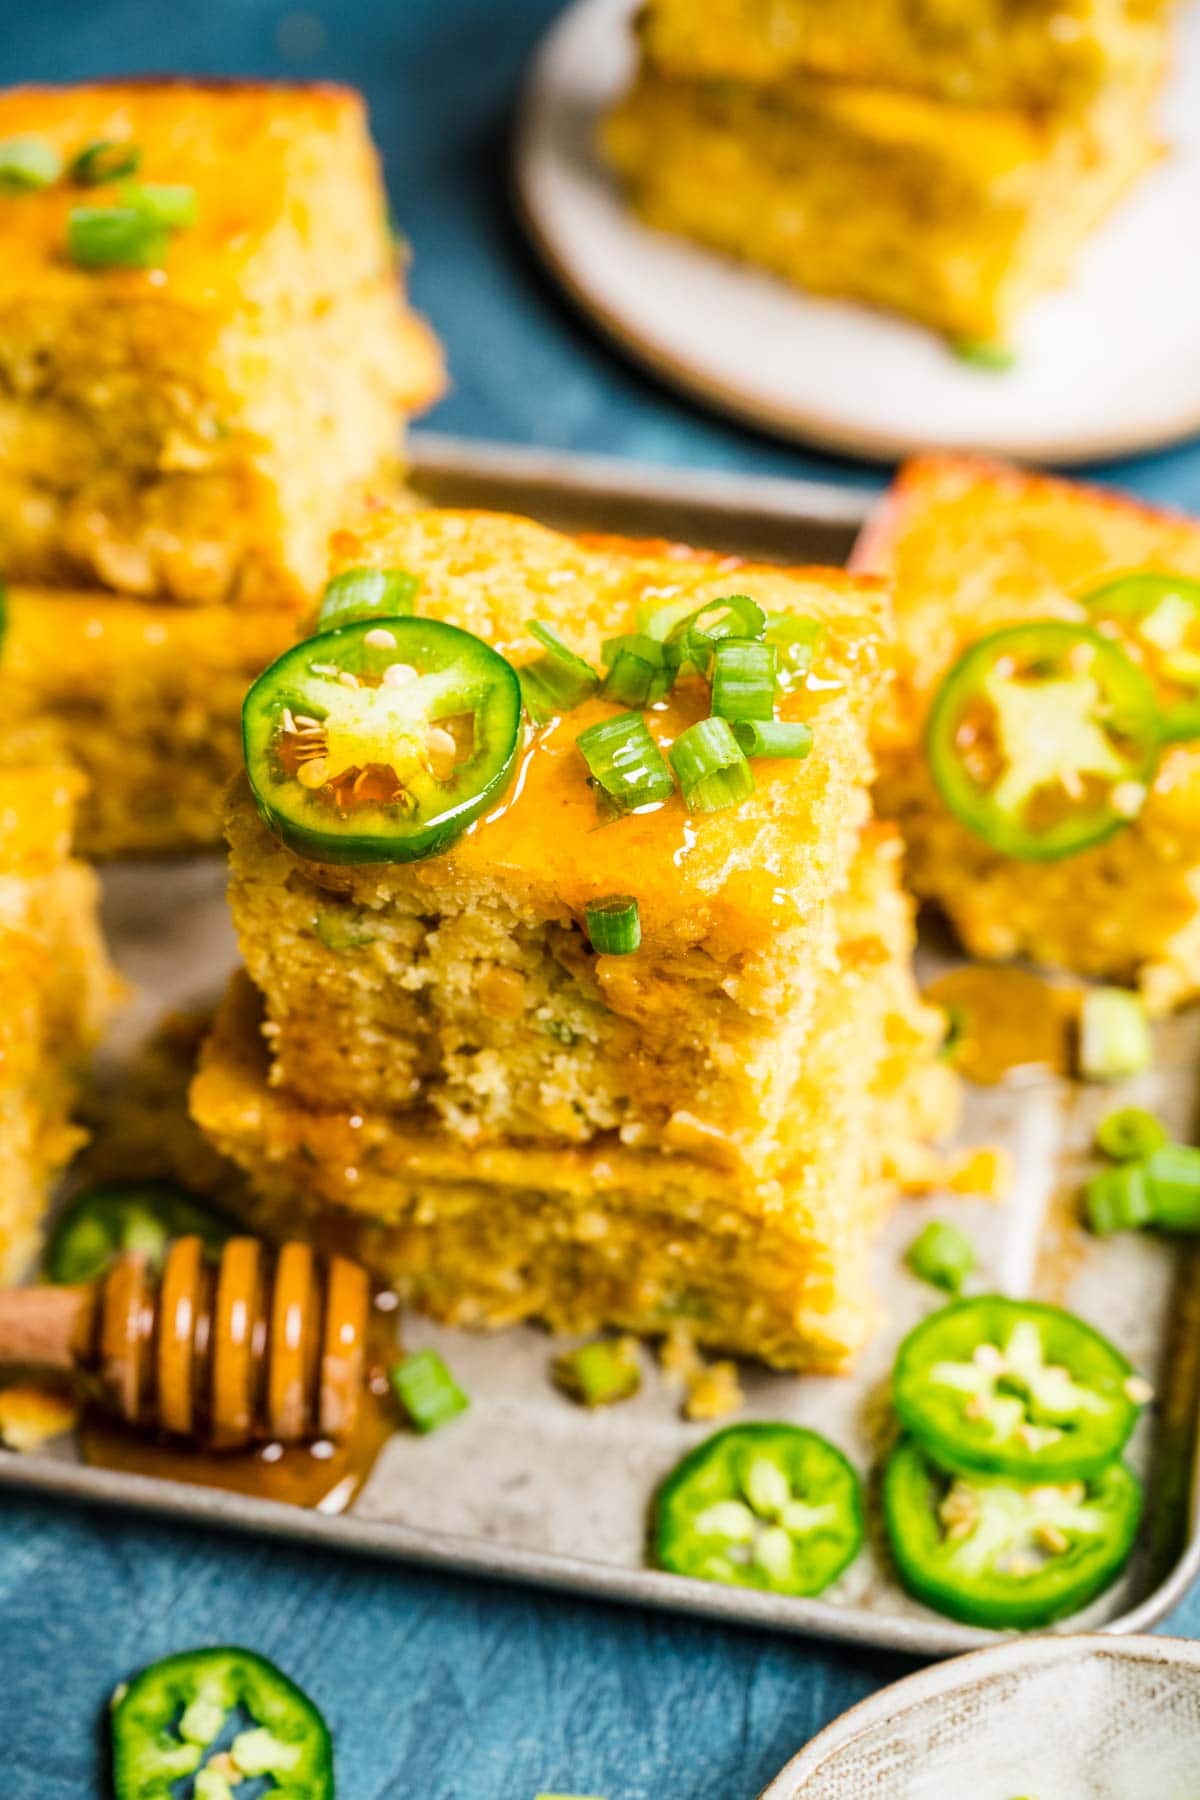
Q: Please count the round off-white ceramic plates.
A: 2